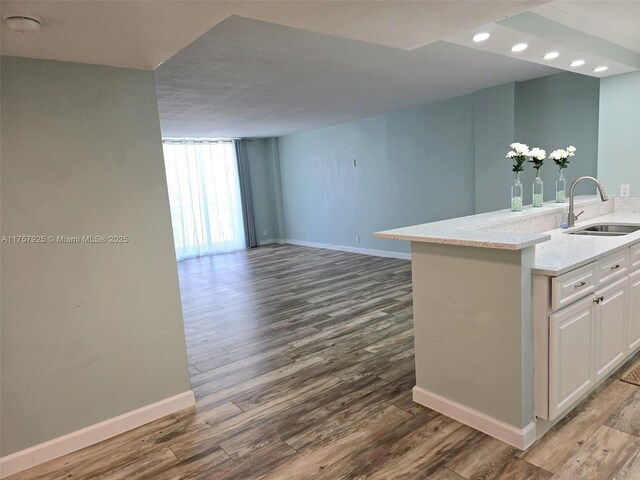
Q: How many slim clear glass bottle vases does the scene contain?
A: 3